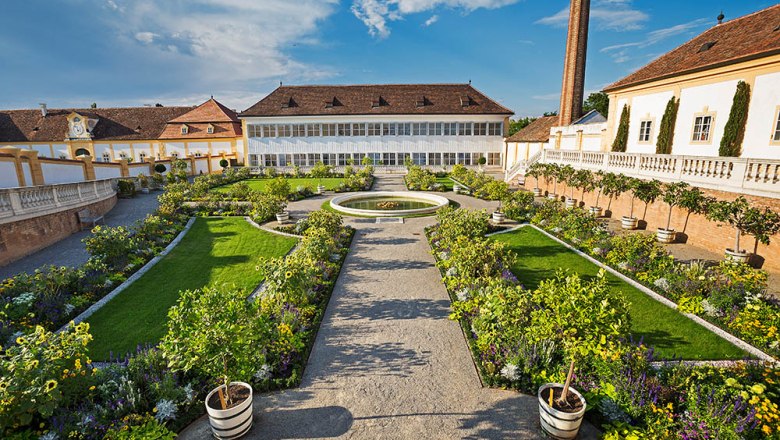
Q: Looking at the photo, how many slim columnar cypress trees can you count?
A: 3